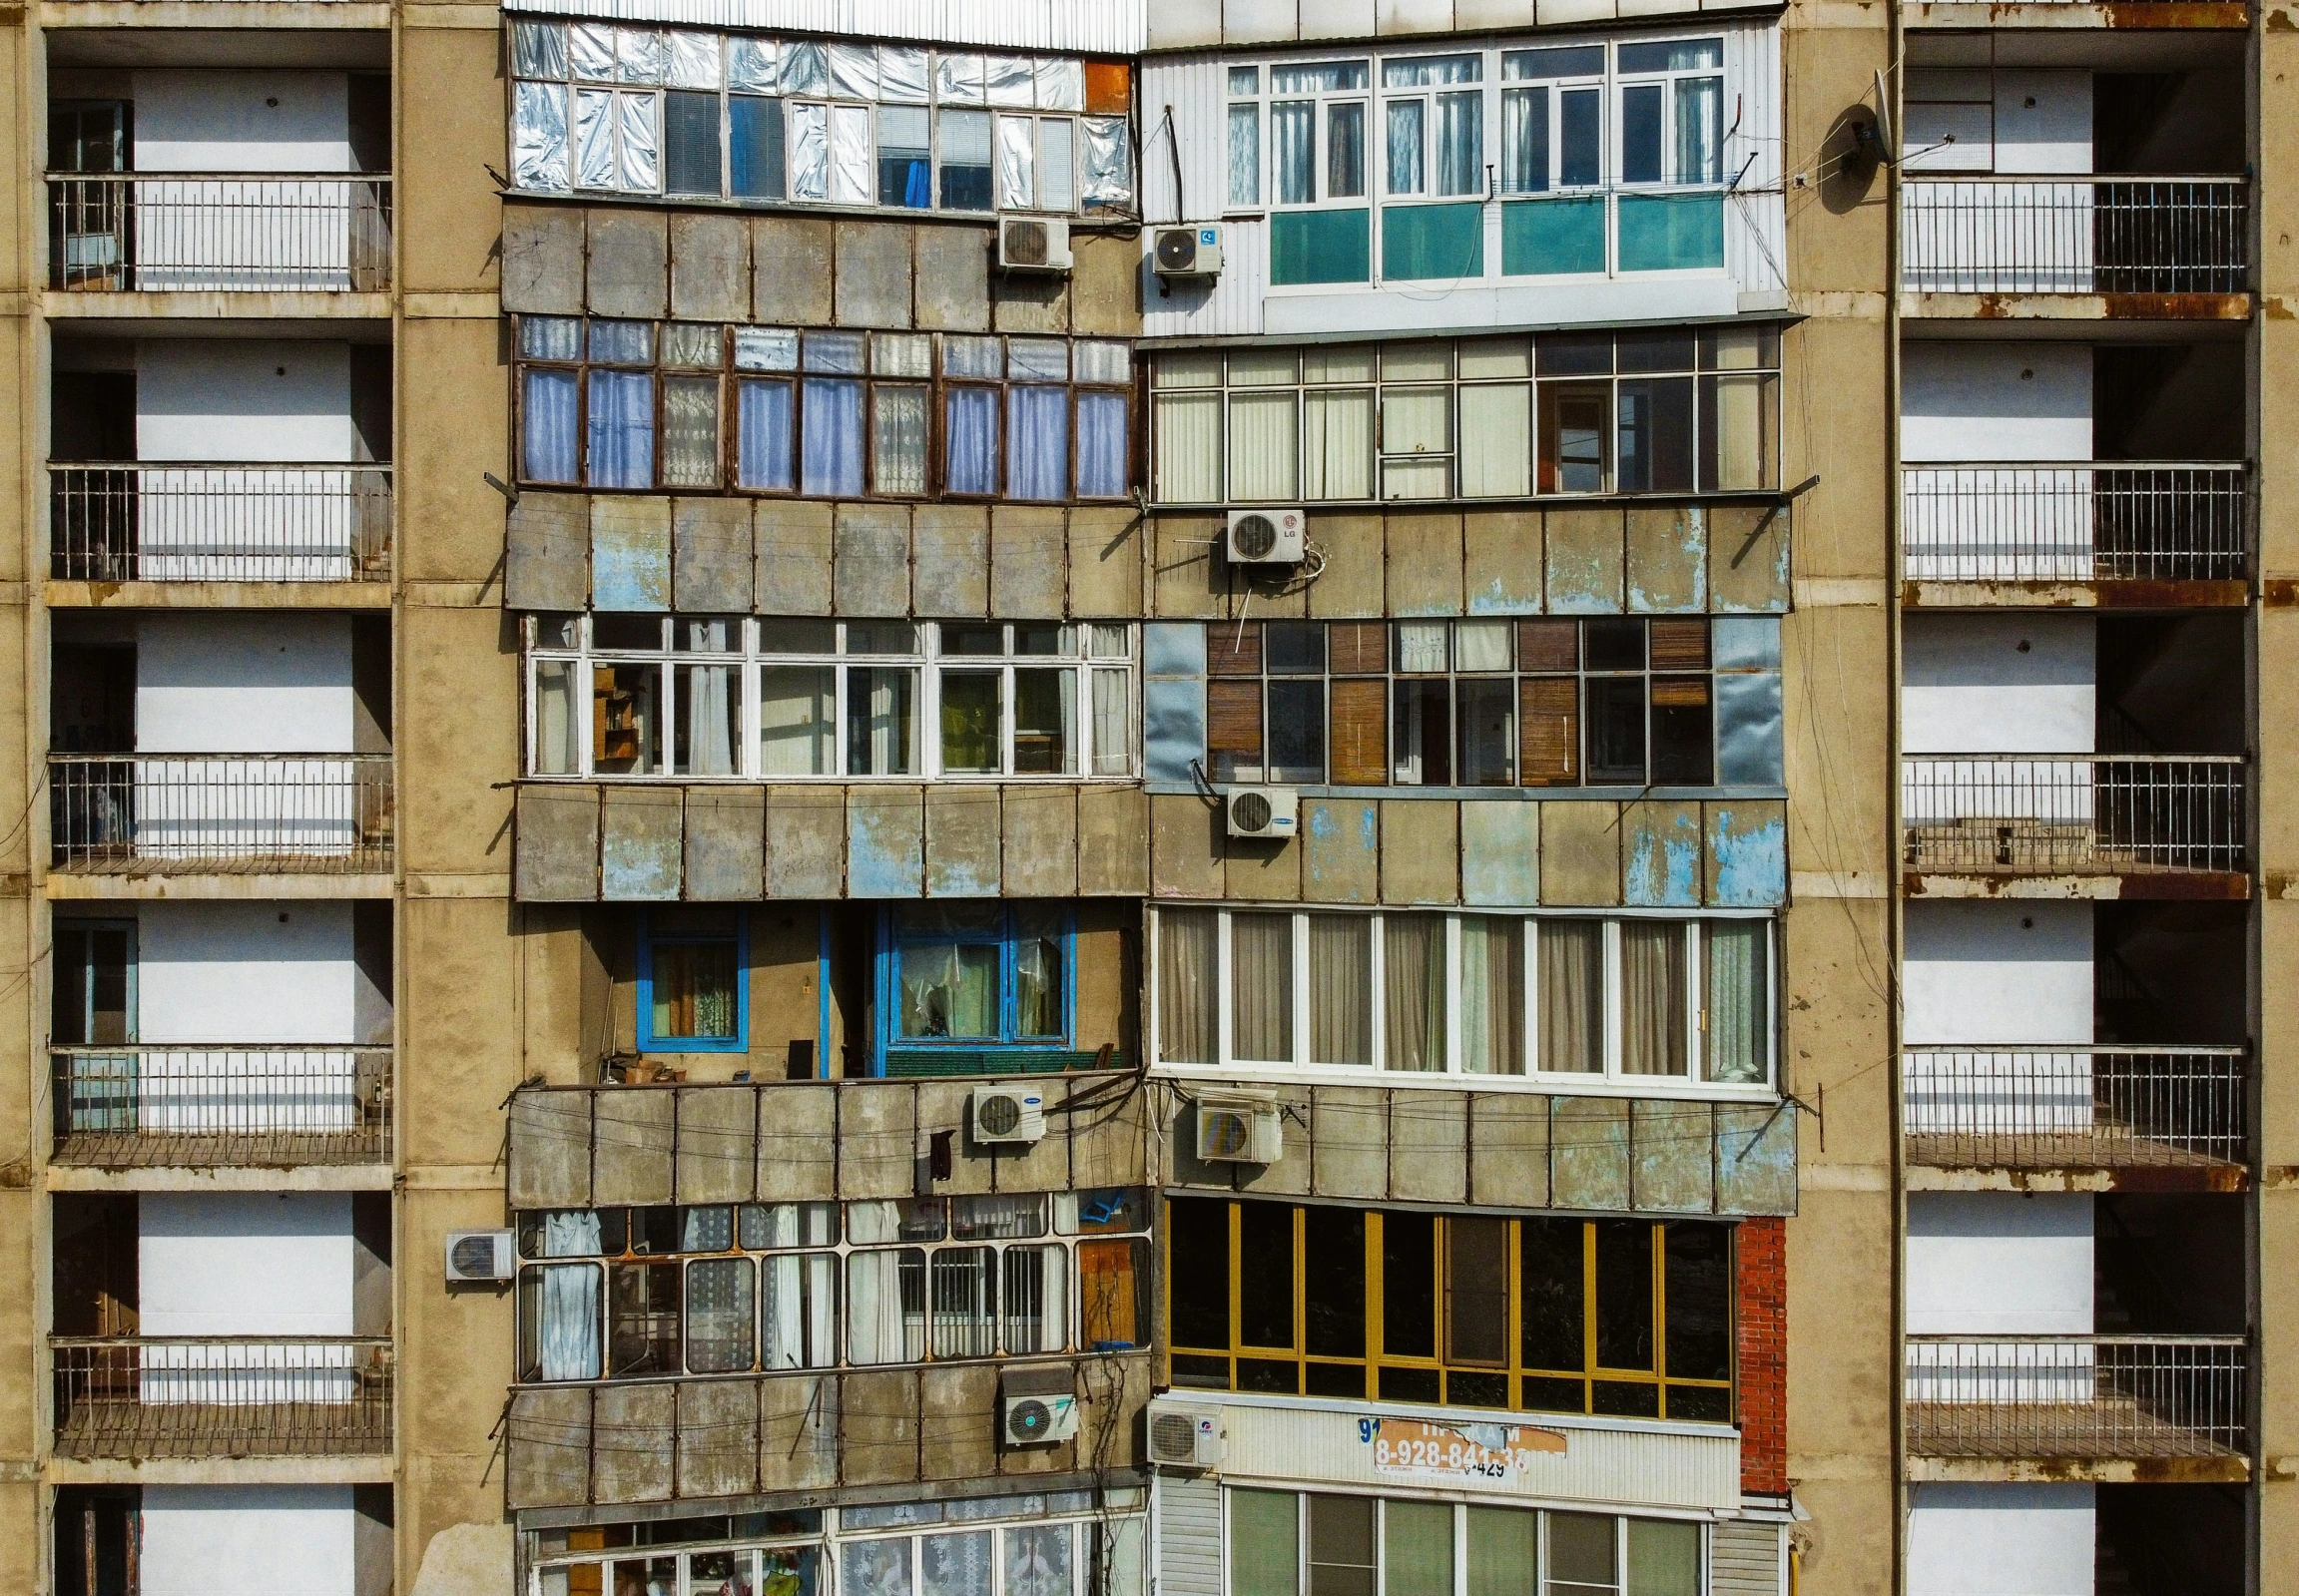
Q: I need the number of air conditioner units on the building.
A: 9